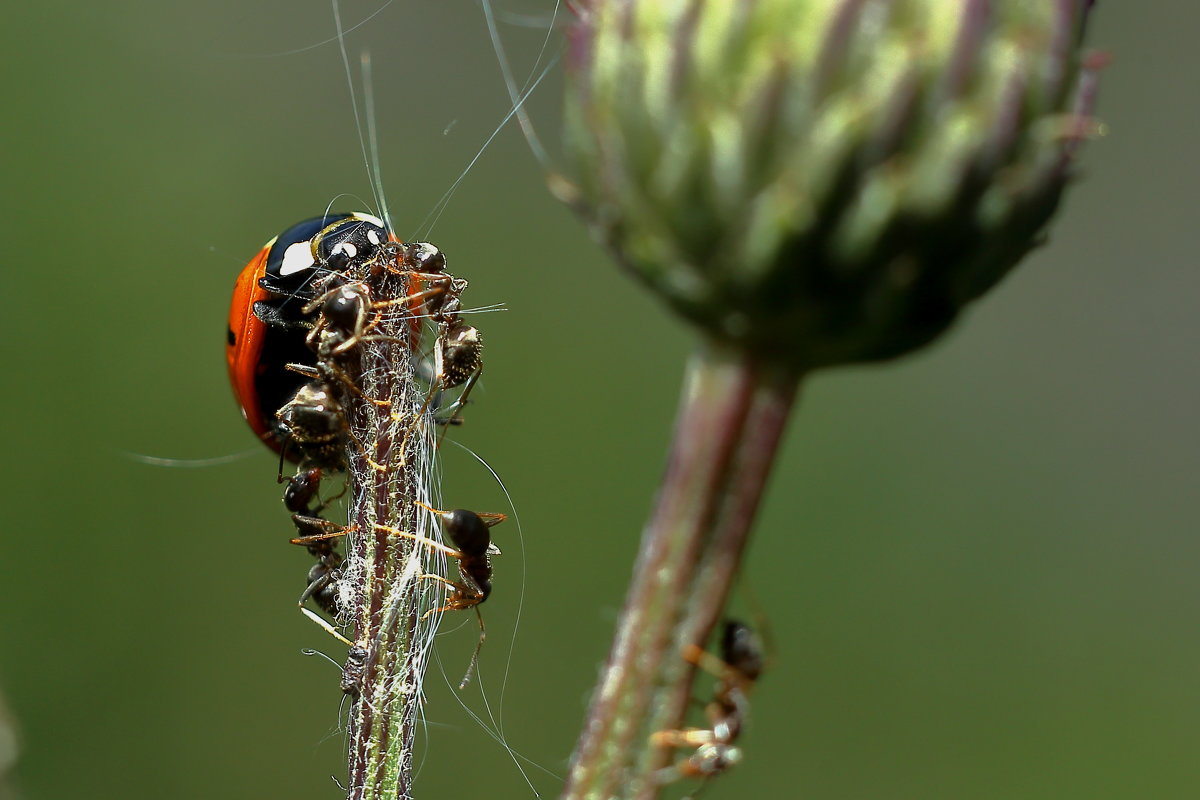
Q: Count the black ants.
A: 5